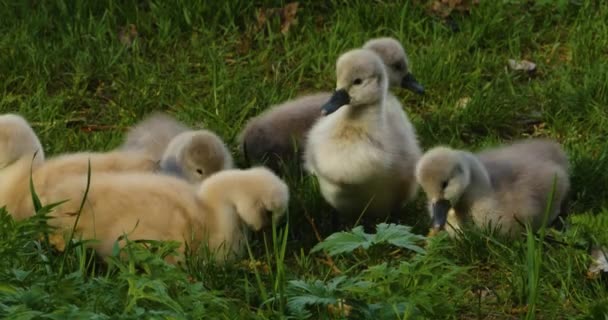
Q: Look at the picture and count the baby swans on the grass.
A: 6